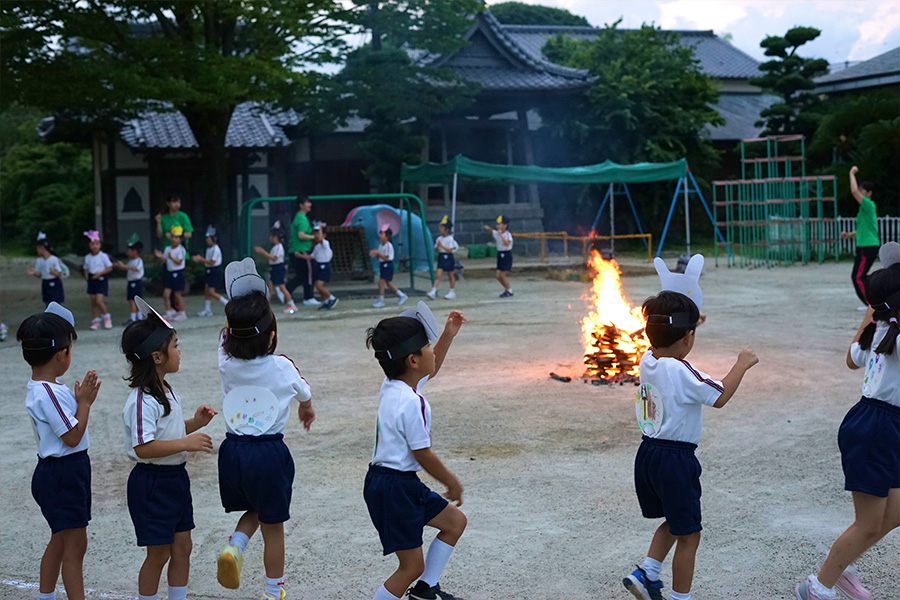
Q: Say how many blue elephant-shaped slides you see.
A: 1